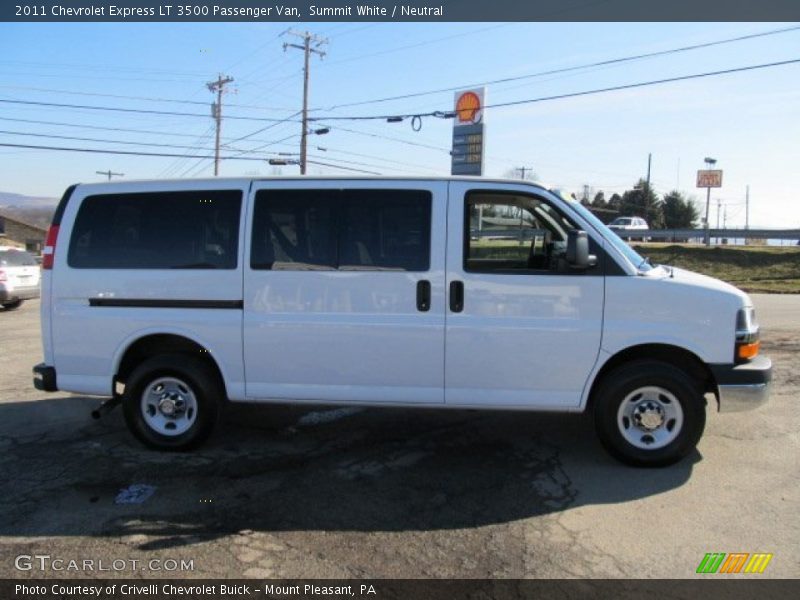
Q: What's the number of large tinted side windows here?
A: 2